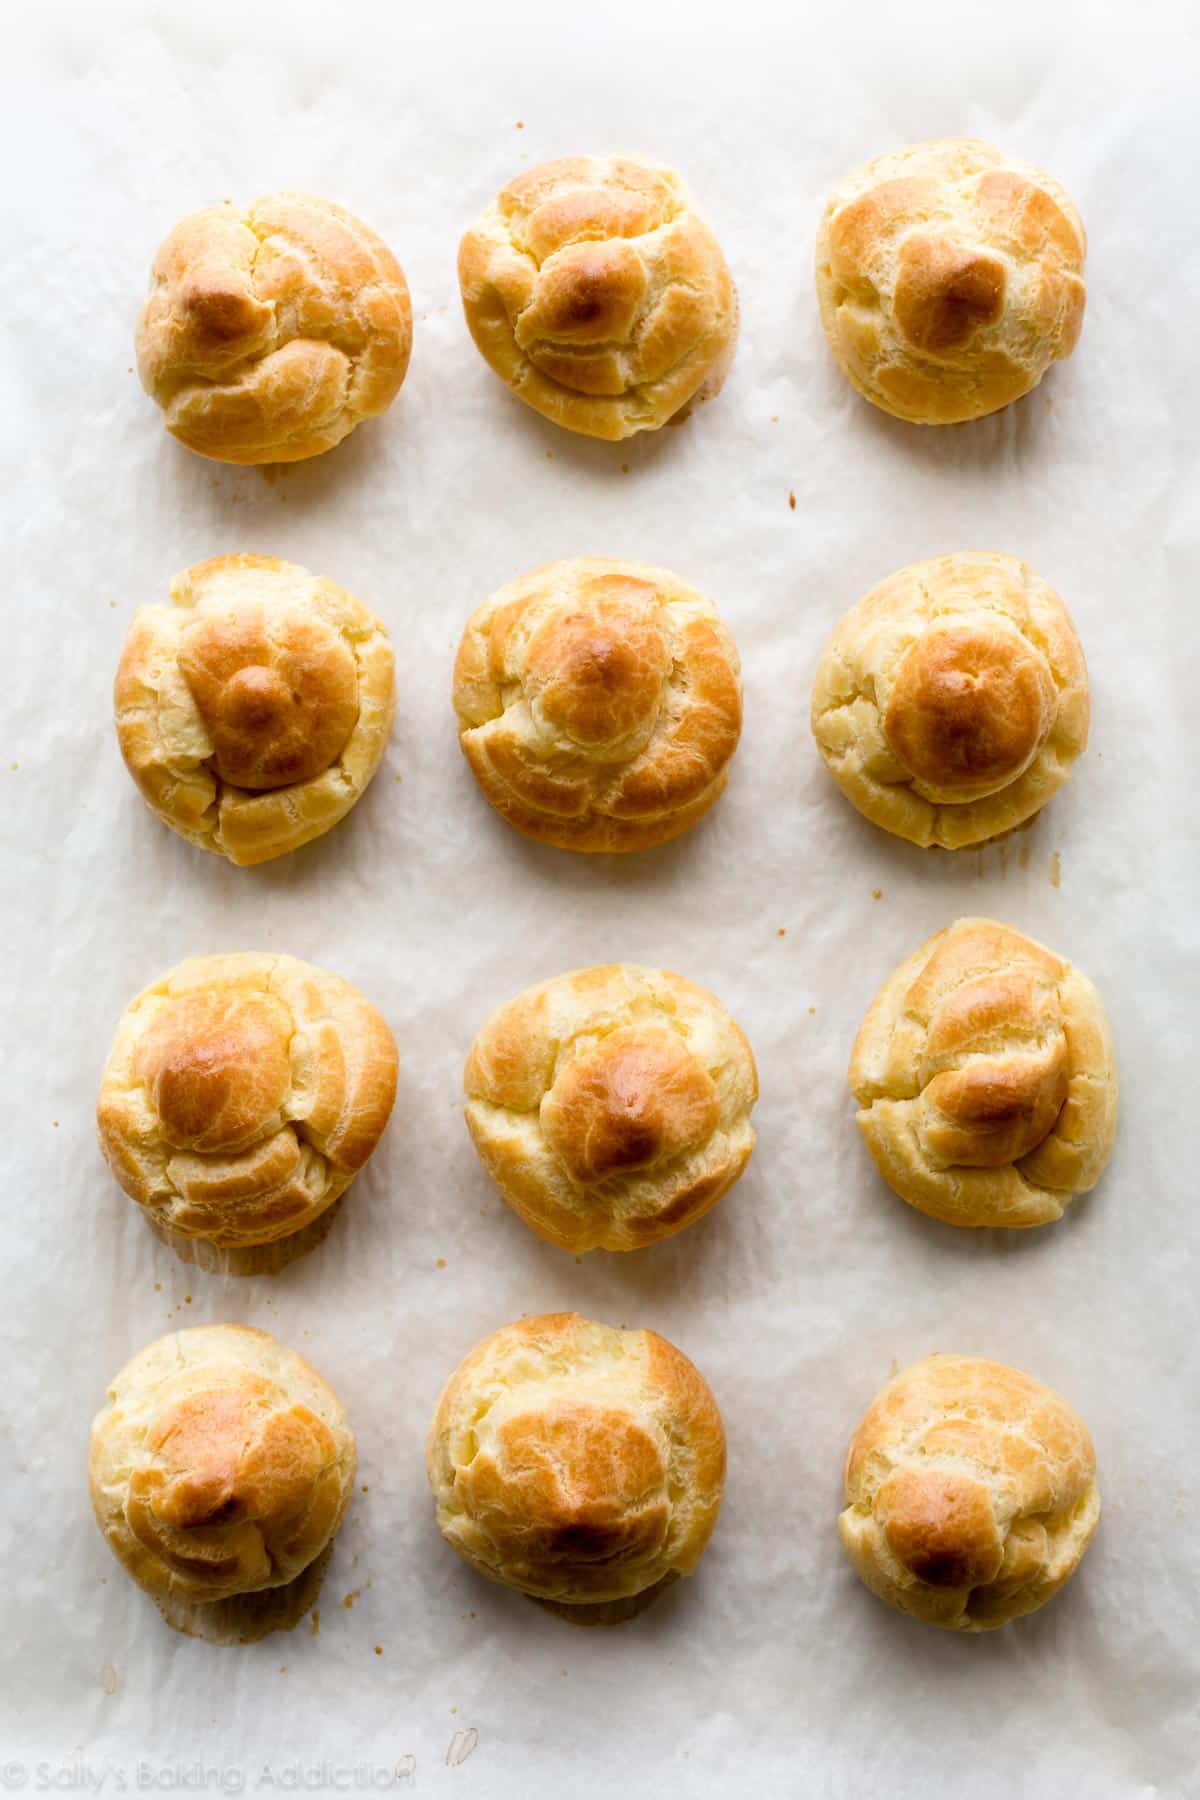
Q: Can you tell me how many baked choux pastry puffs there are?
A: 12